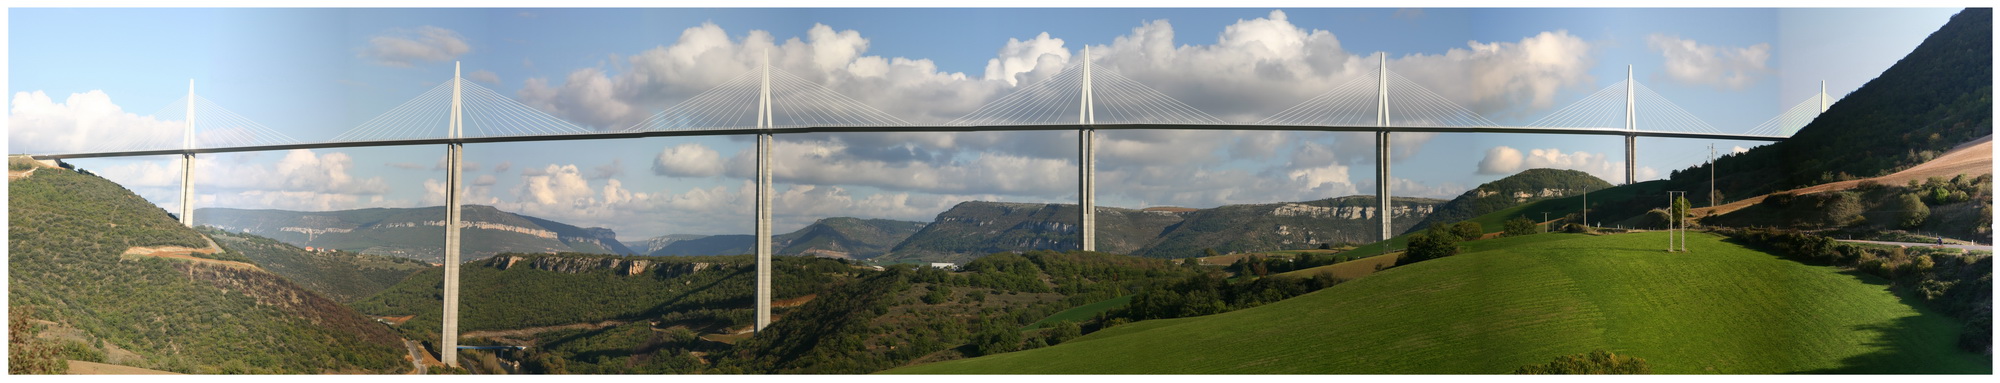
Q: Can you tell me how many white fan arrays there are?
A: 7